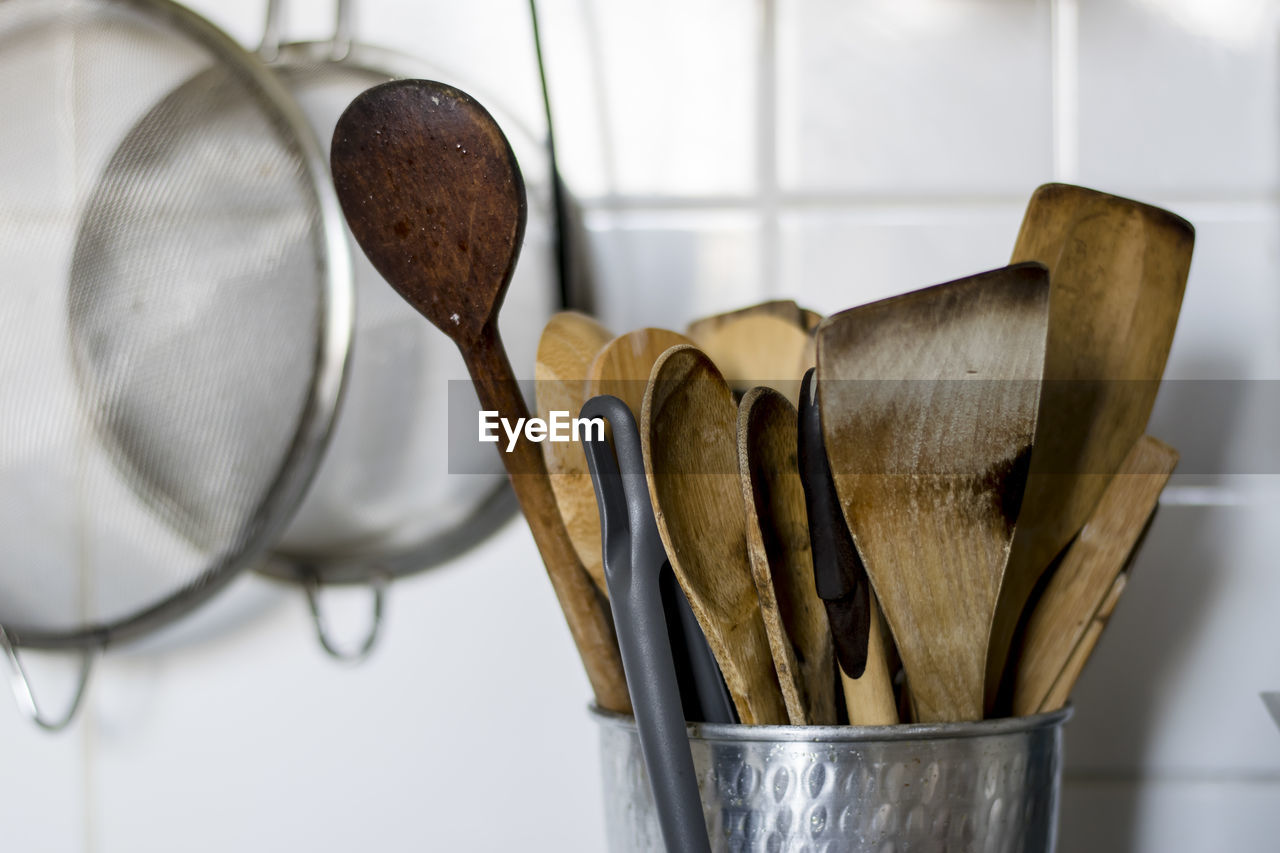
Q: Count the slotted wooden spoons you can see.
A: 0